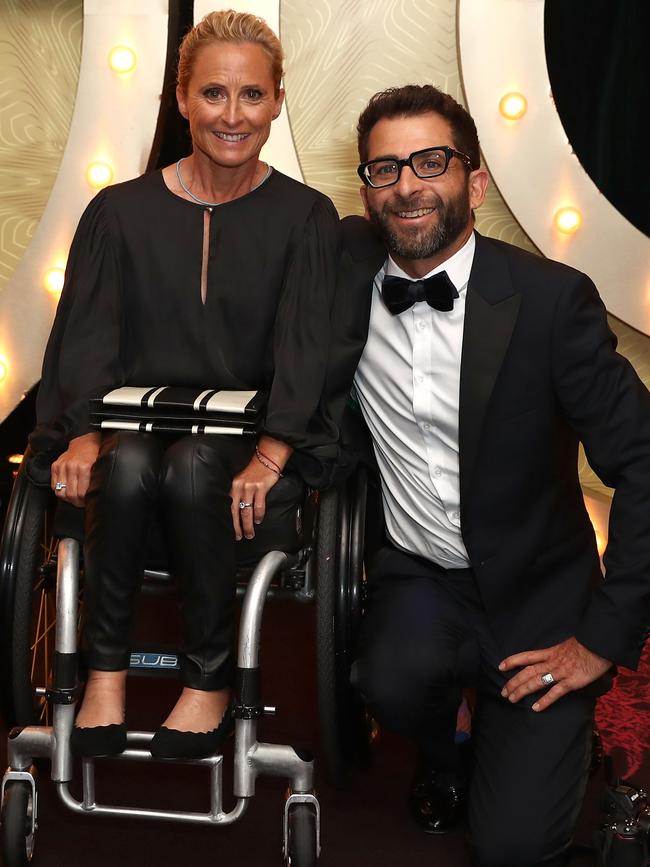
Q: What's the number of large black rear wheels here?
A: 2